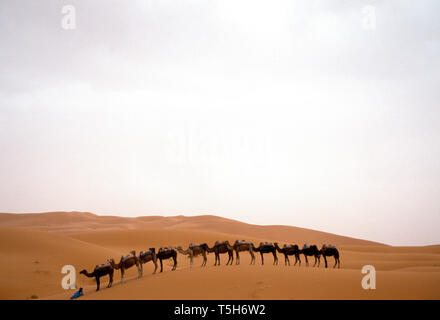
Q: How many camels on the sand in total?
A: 11